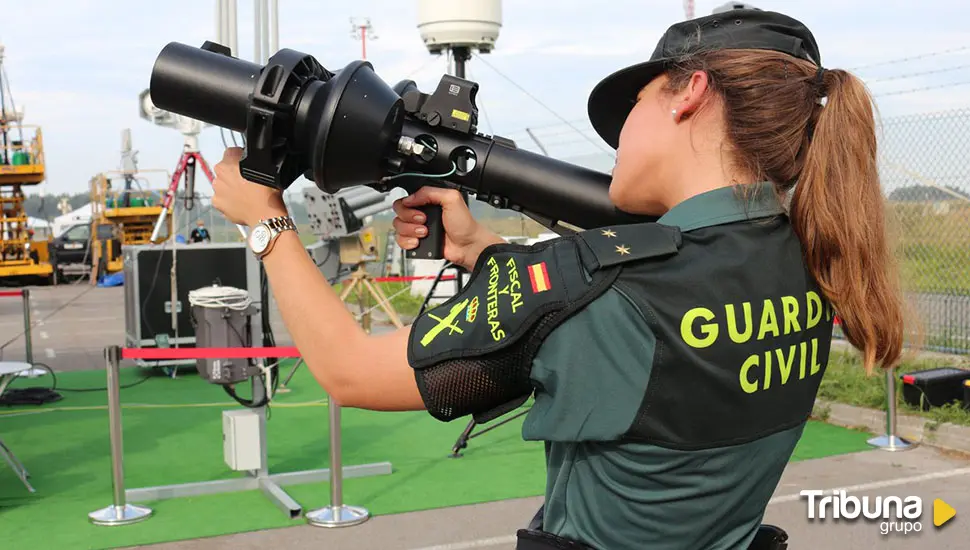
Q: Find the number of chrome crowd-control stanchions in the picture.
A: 4